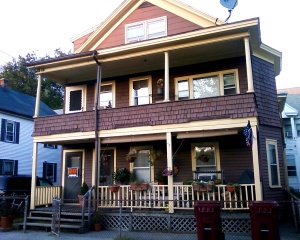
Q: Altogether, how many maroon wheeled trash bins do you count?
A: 2